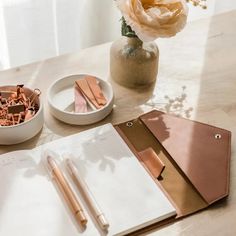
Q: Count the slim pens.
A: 2